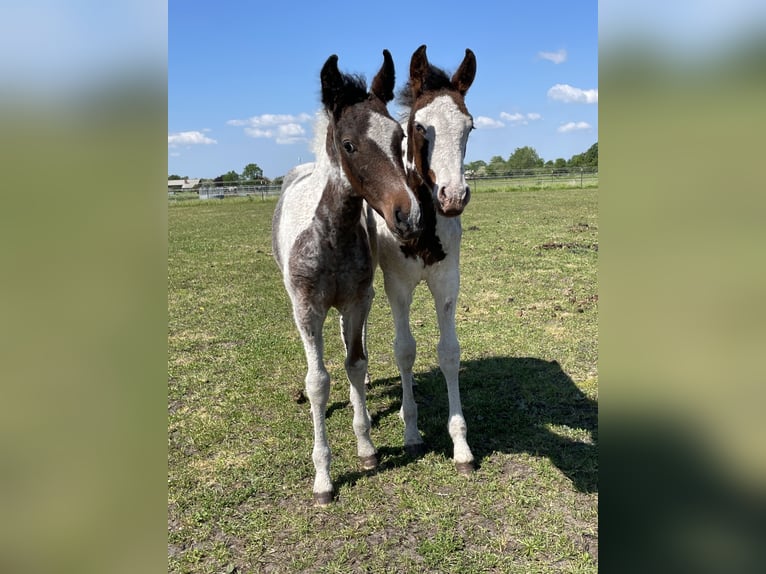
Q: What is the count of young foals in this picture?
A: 2